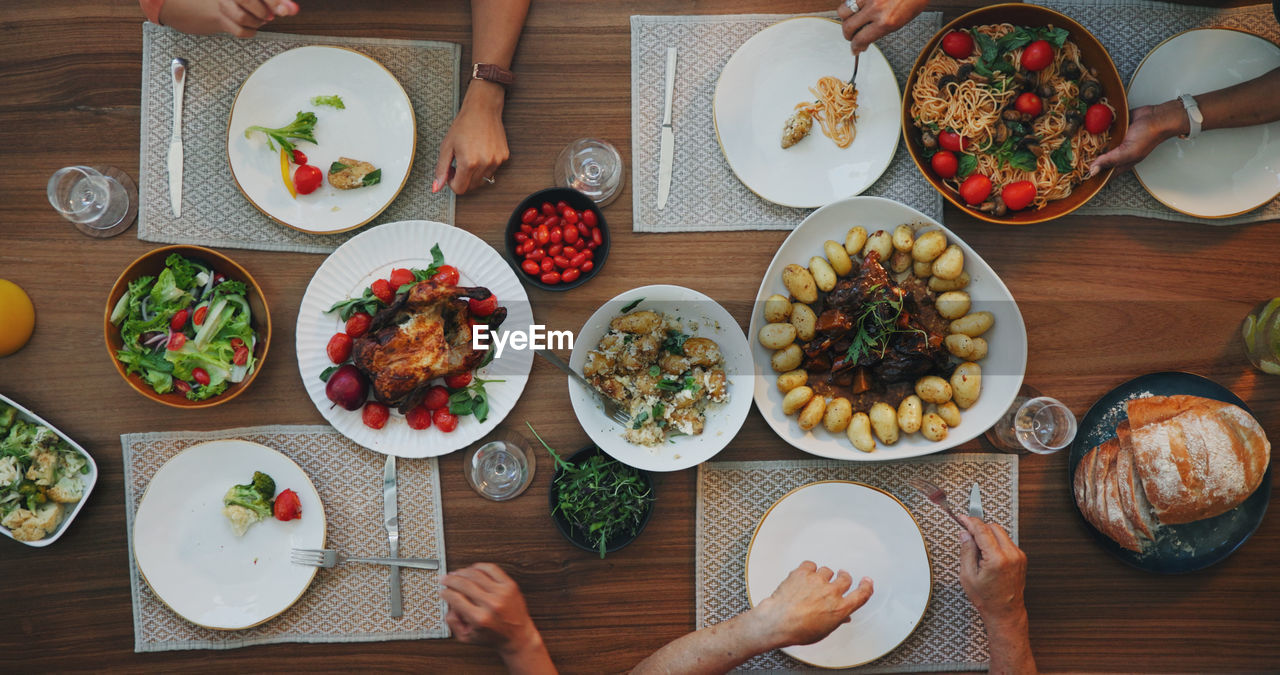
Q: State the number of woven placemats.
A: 5